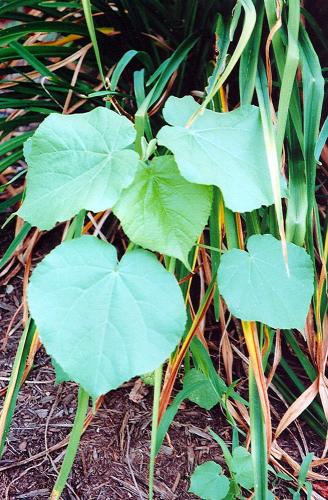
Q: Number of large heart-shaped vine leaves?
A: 5